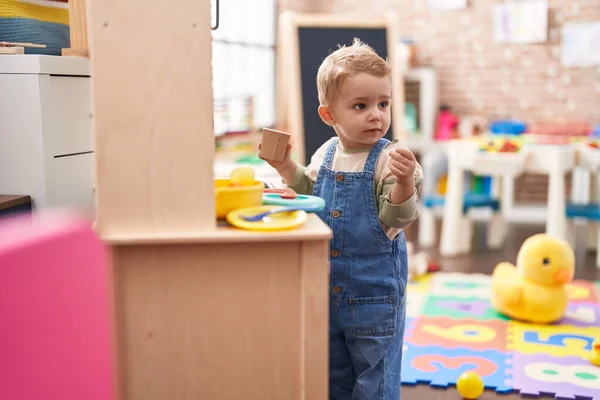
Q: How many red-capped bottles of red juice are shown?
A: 0